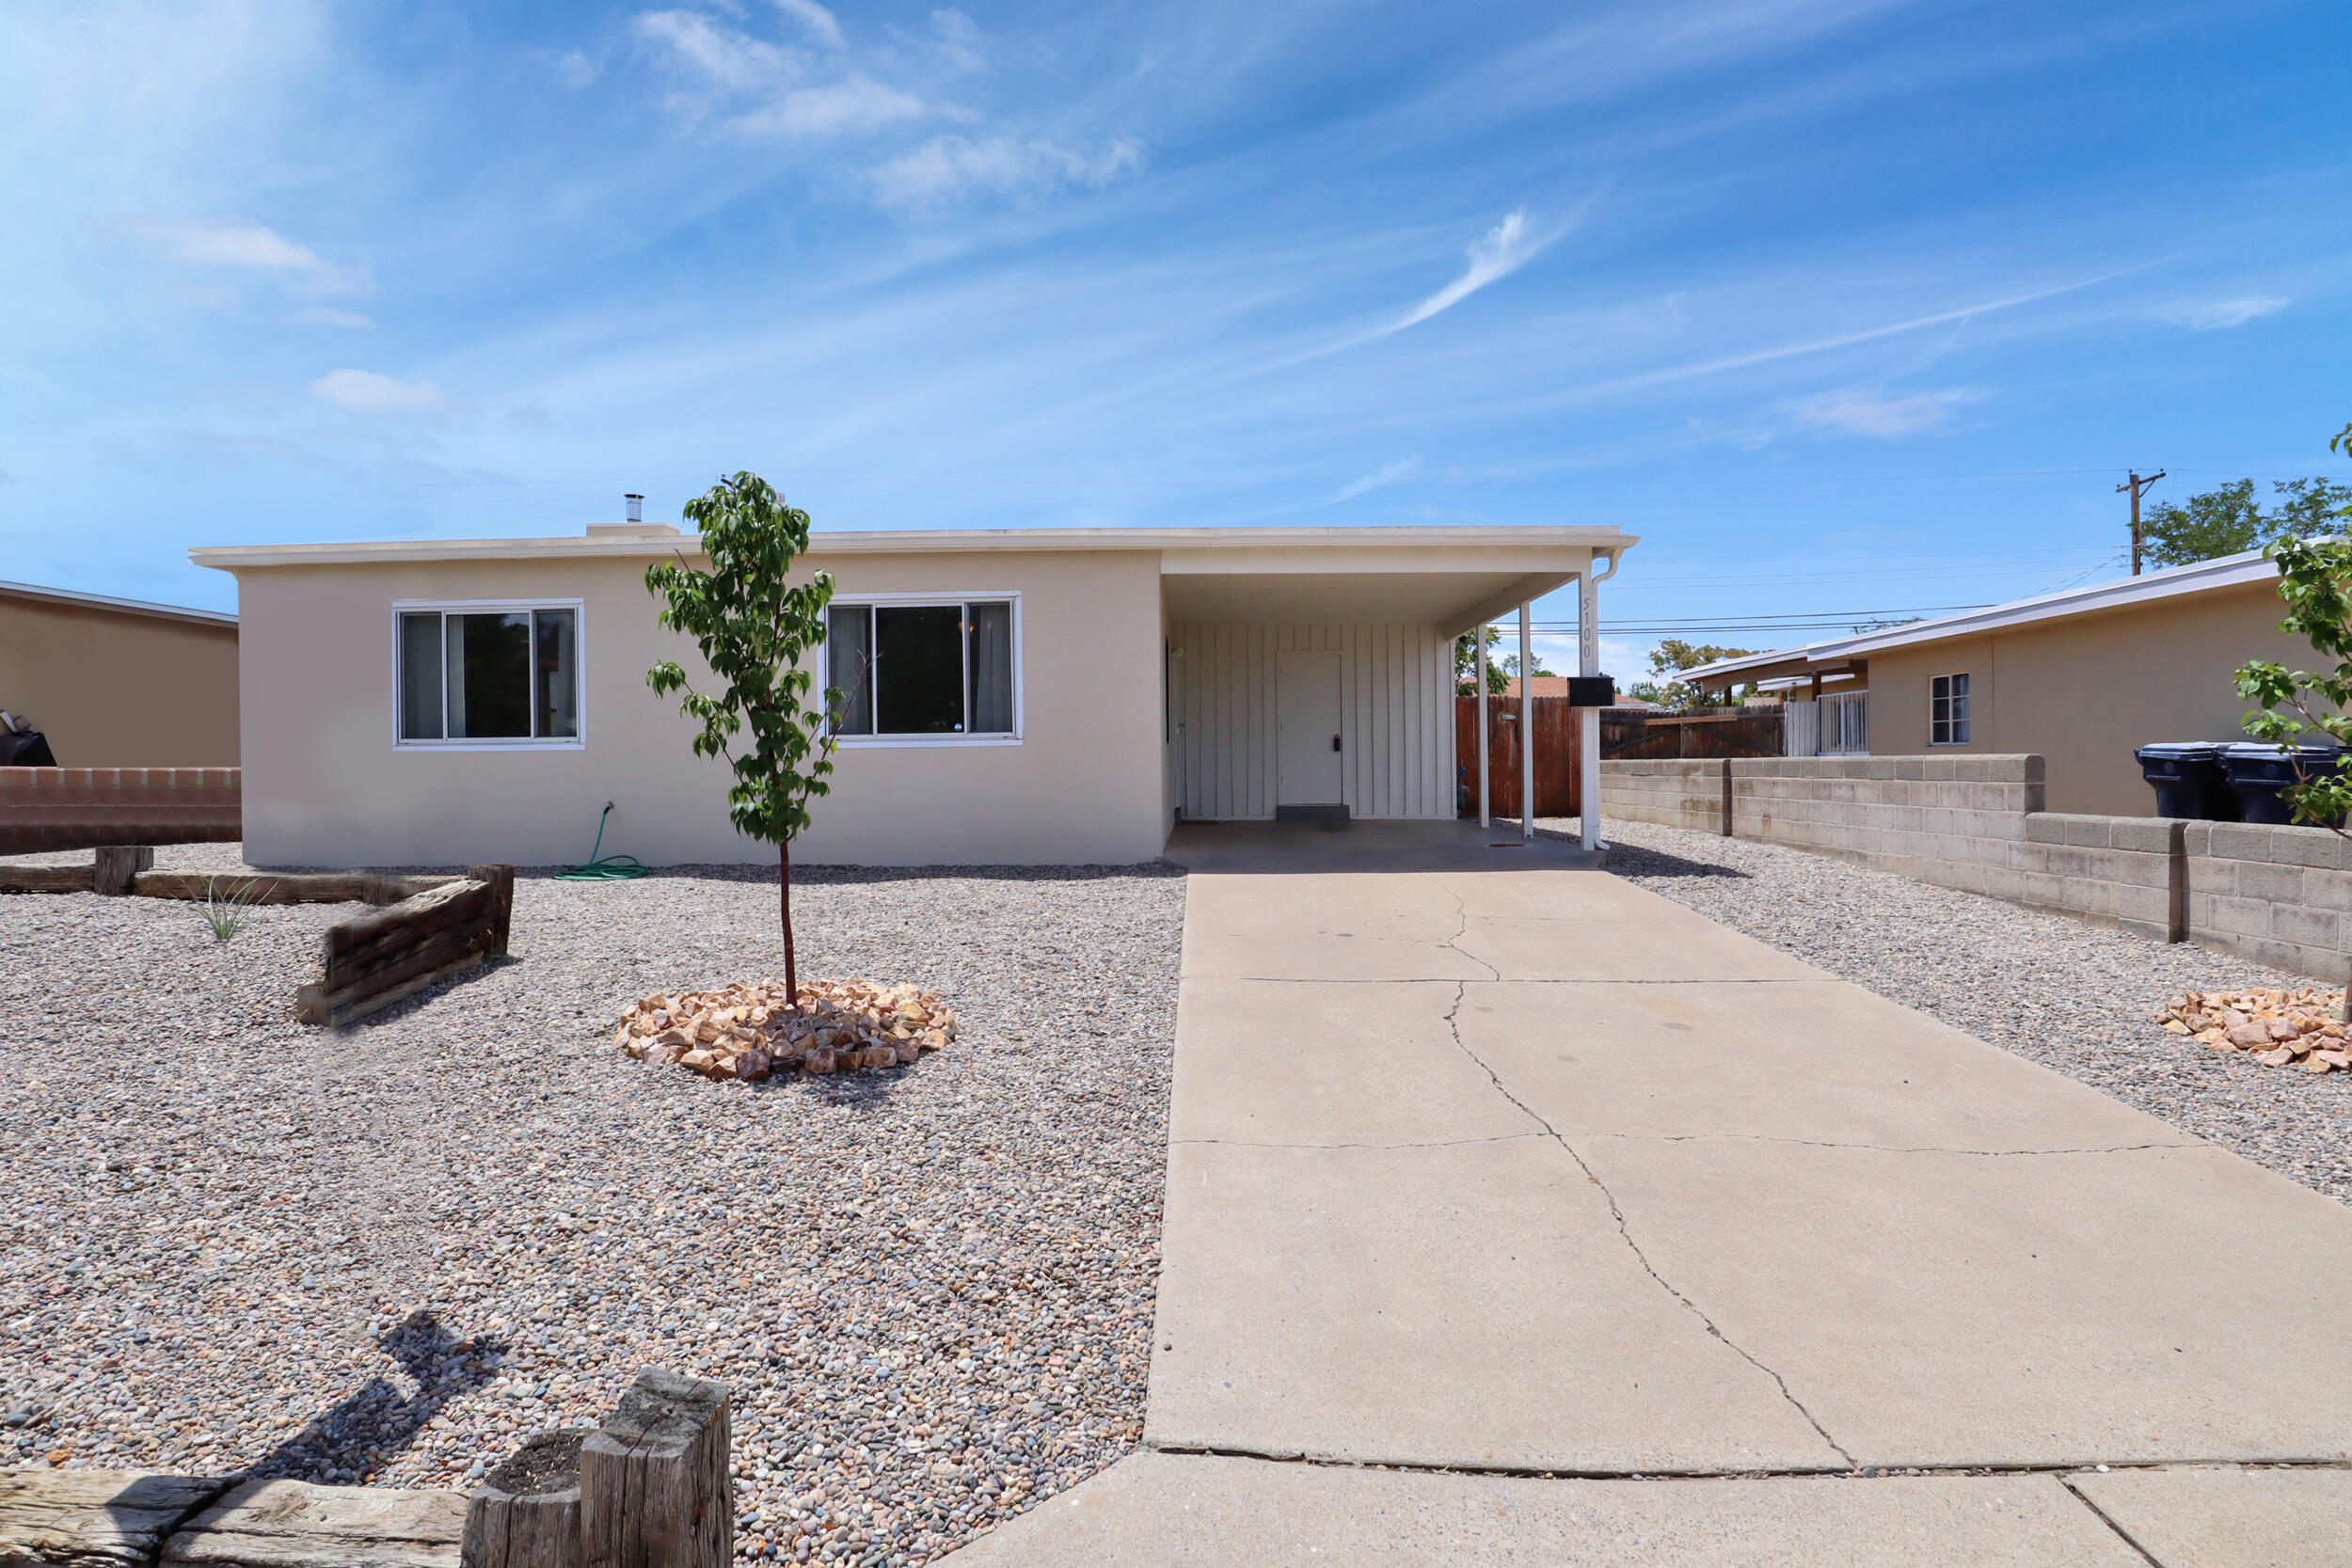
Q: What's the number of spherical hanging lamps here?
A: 0